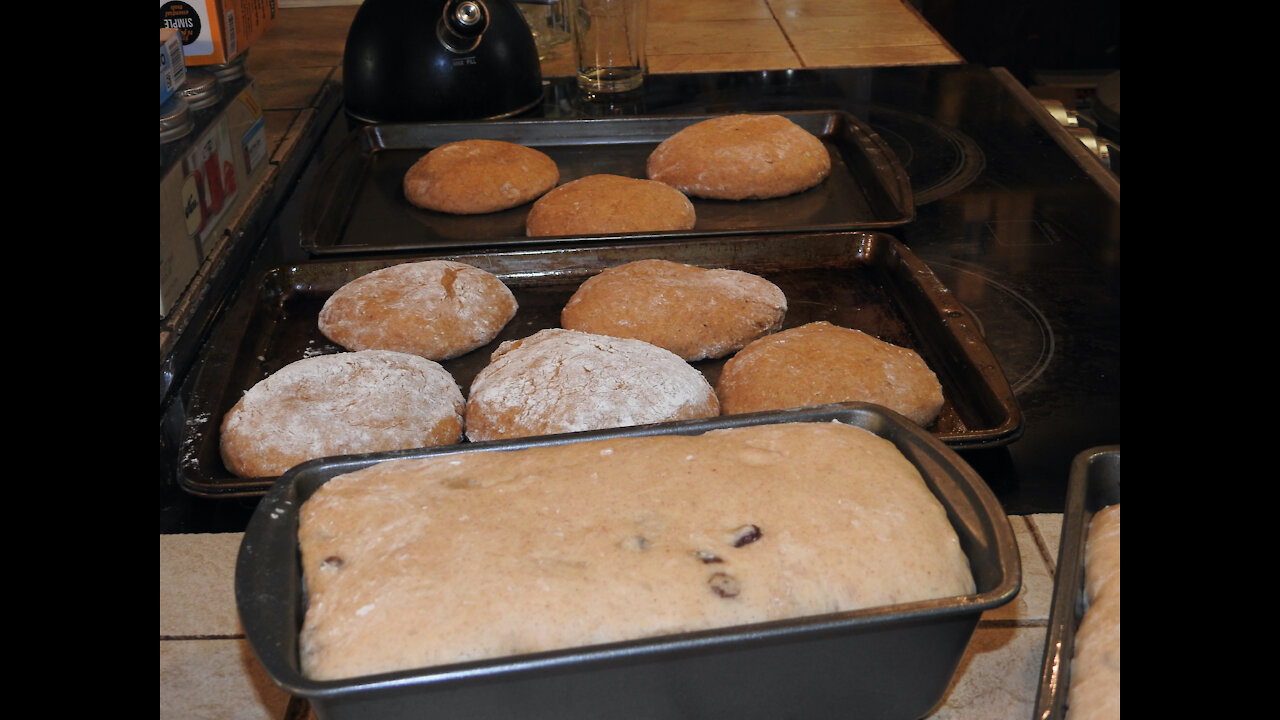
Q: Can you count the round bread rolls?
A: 8